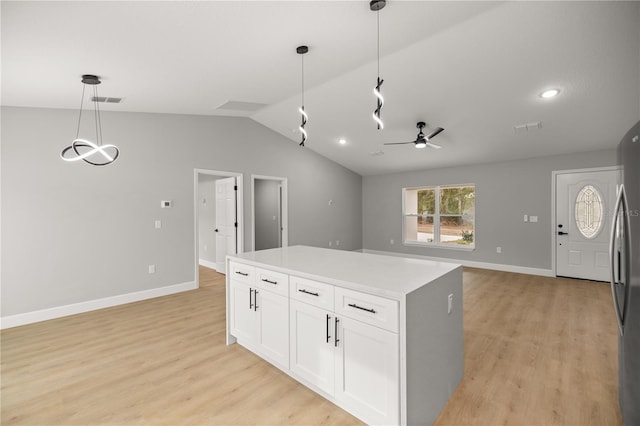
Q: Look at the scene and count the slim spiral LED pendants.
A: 2